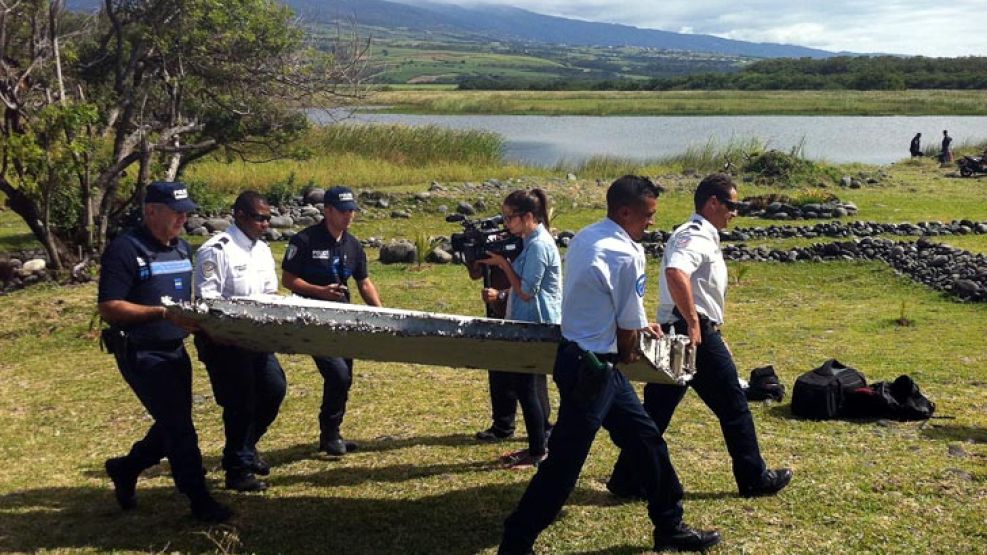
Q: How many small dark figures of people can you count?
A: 2